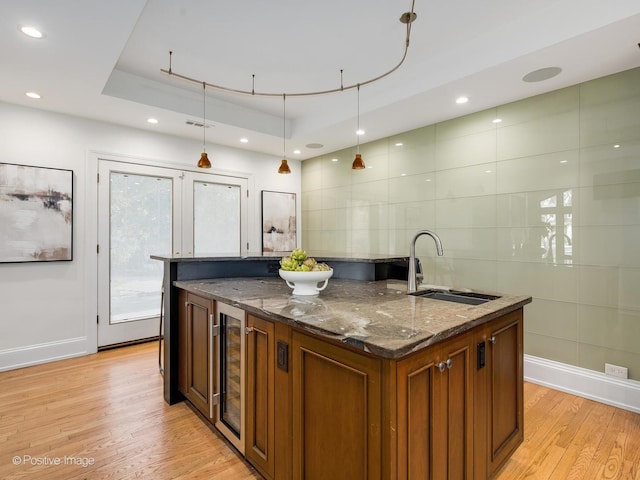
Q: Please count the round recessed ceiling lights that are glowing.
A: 7